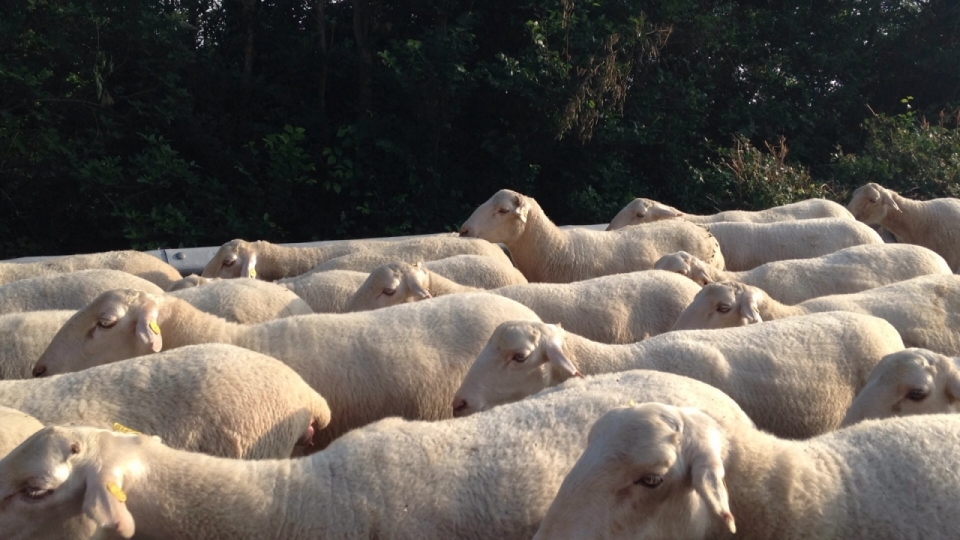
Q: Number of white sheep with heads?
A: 12